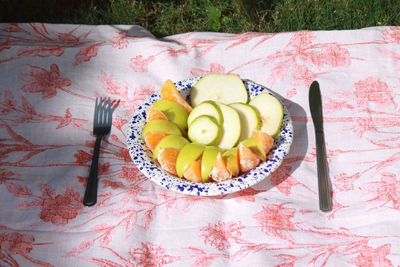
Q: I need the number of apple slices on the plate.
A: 13